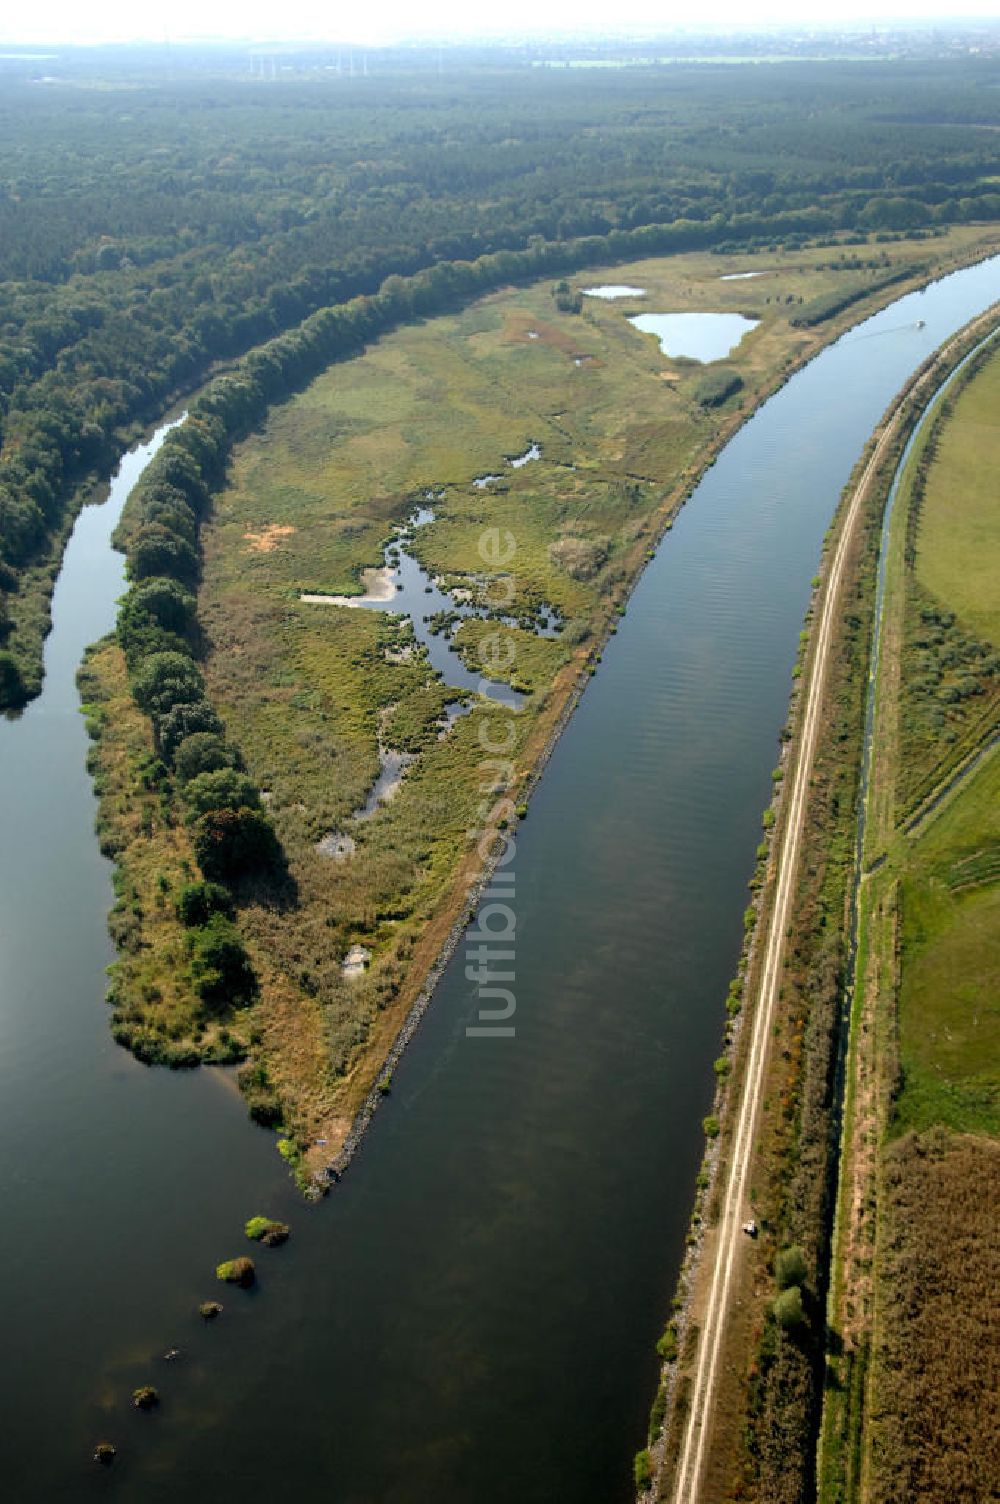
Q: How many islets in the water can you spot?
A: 6